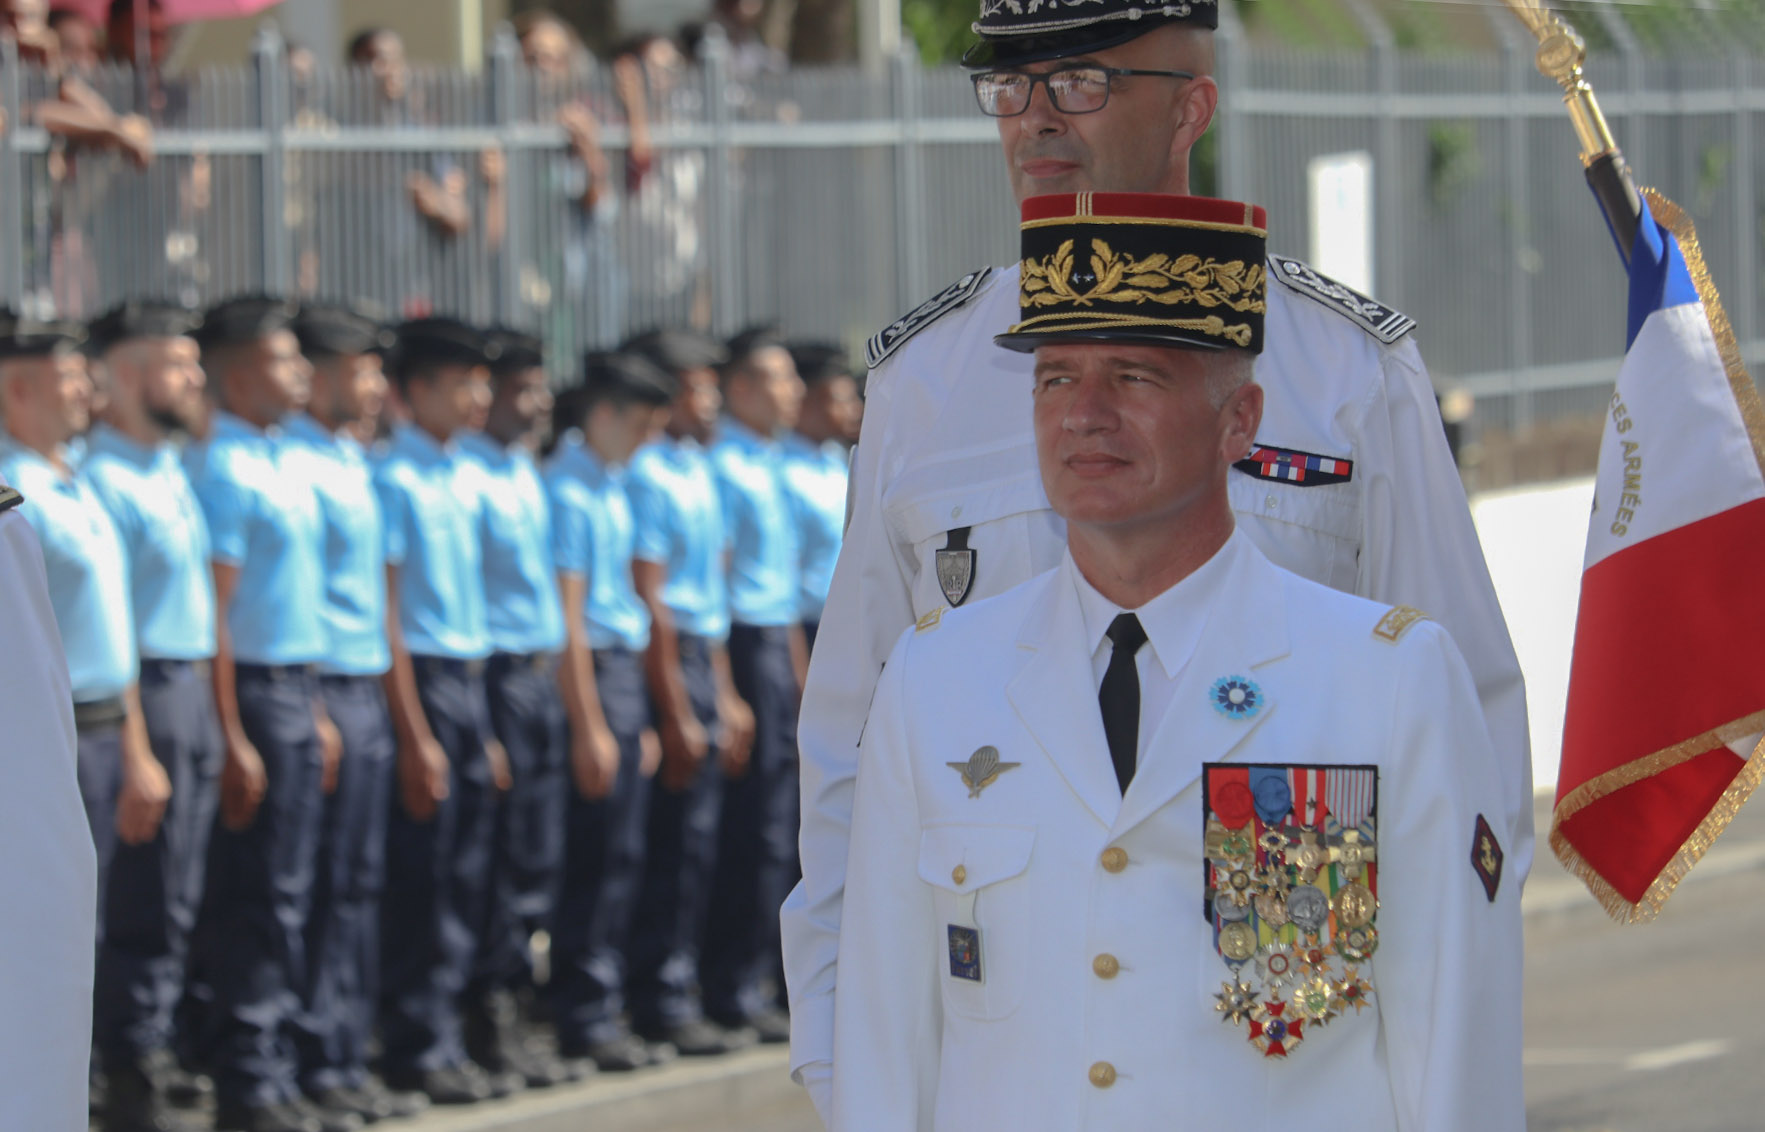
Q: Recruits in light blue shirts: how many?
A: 10